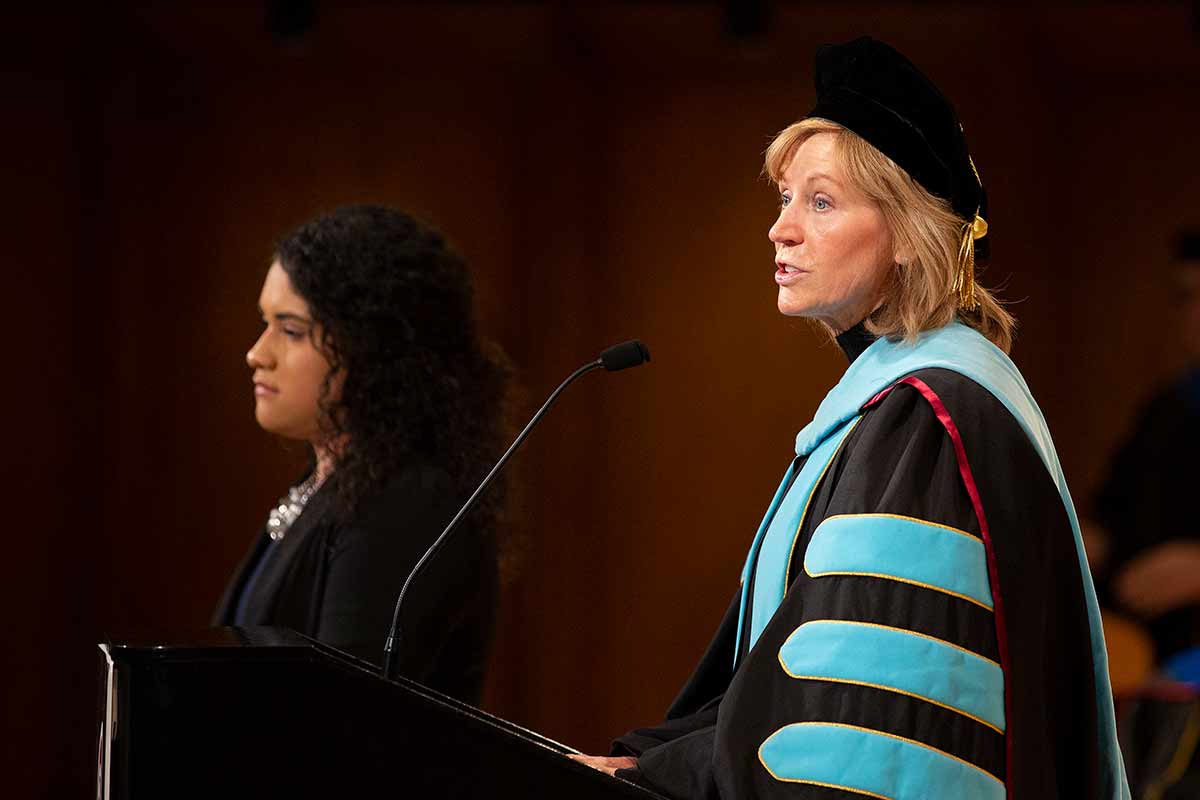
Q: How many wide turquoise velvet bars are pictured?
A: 3